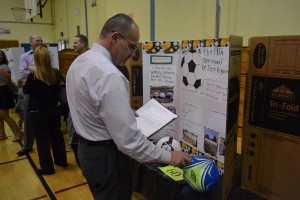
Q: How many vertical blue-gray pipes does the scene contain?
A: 3